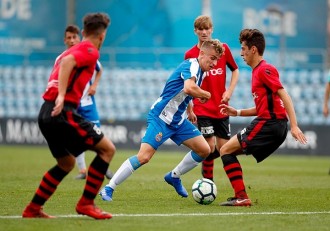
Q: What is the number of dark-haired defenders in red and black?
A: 2